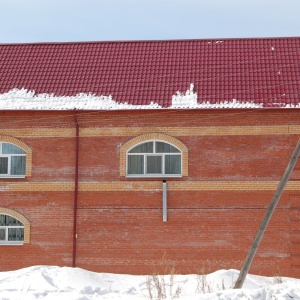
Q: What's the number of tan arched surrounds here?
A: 3